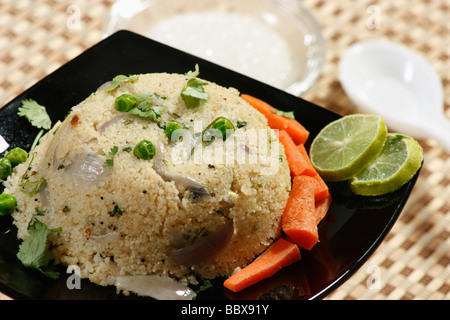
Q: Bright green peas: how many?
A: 7